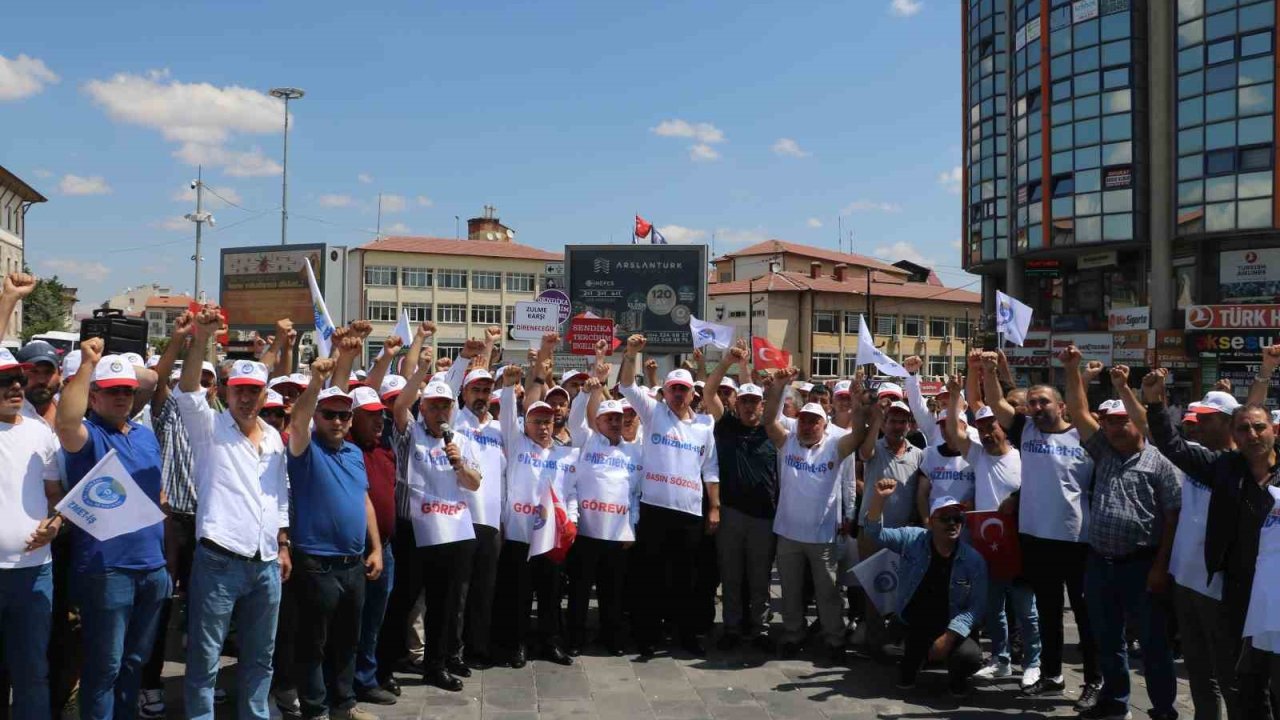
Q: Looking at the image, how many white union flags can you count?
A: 8